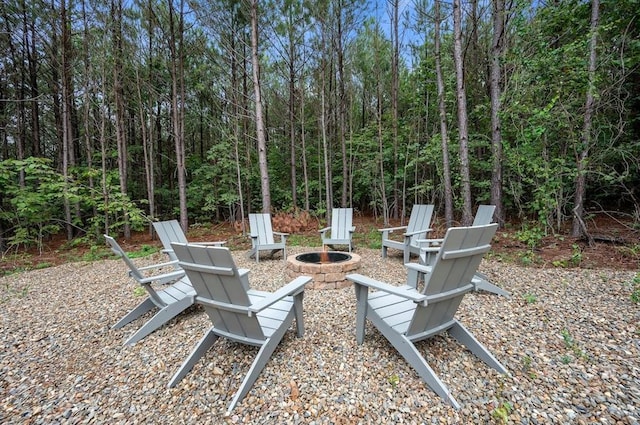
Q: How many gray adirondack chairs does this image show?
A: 8